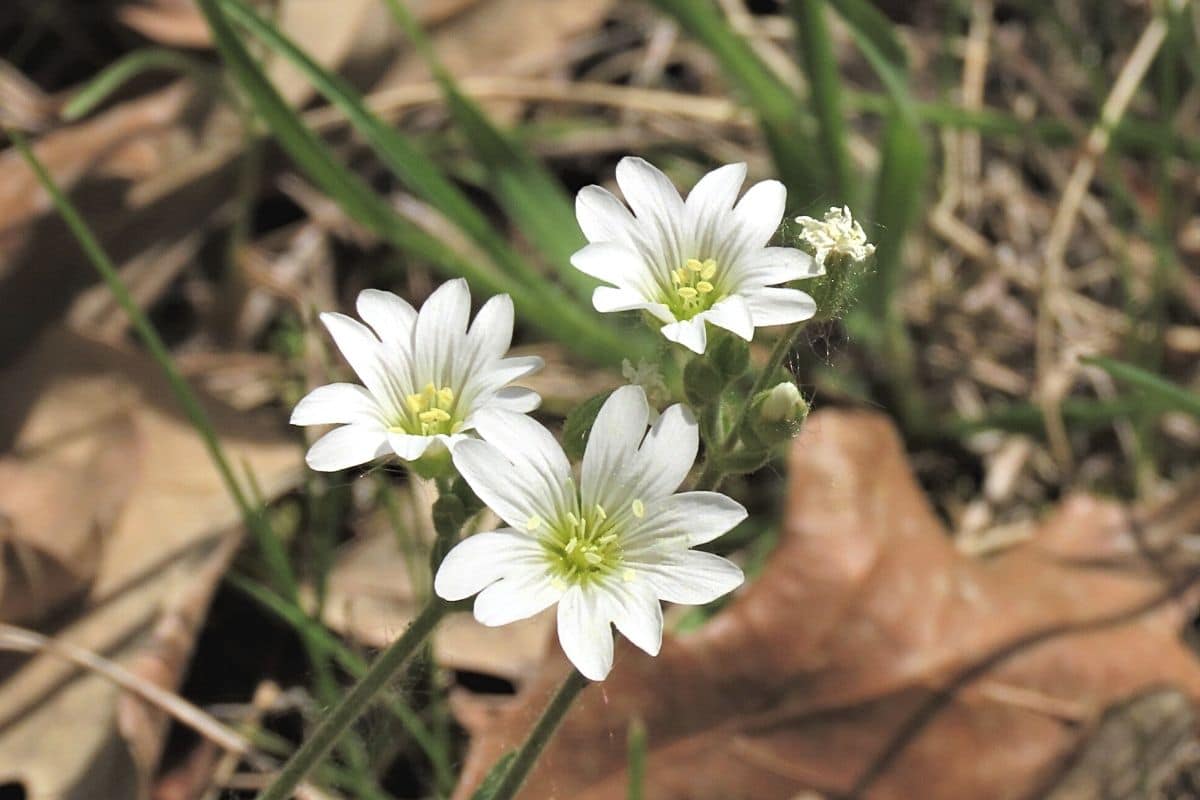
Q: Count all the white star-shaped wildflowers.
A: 3